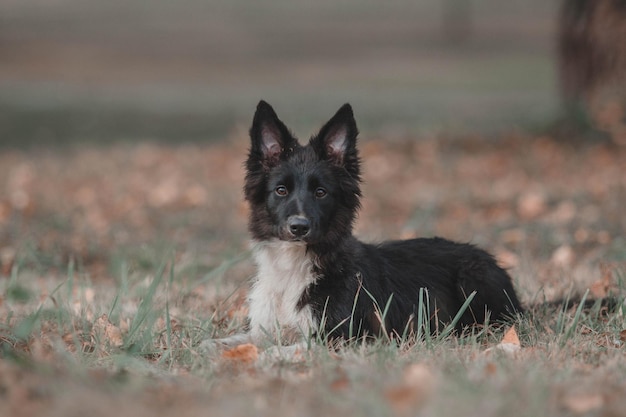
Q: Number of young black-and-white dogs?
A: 1